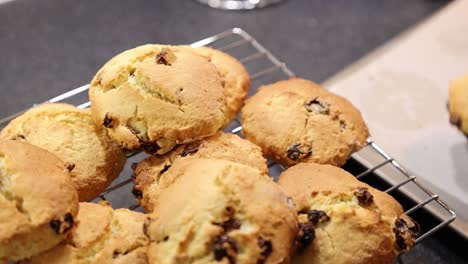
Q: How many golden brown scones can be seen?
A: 10